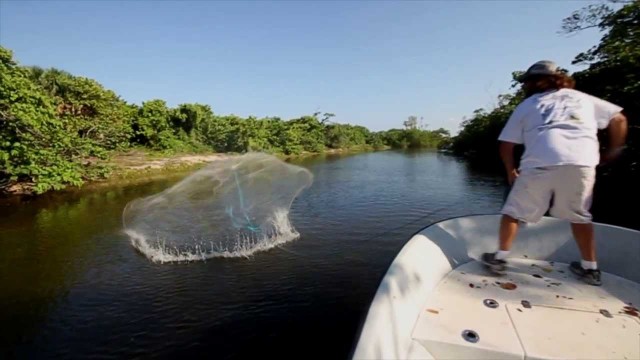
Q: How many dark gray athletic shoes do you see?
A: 2